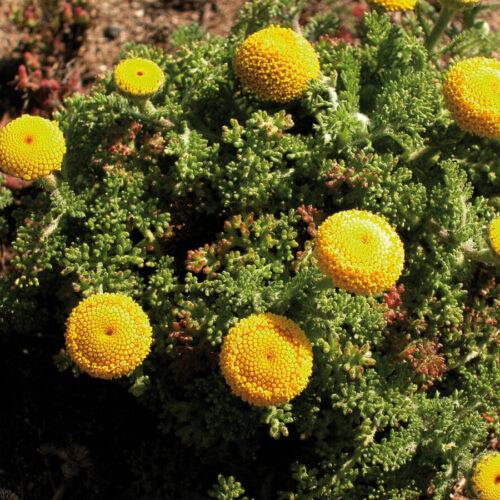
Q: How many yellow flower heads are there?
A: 11